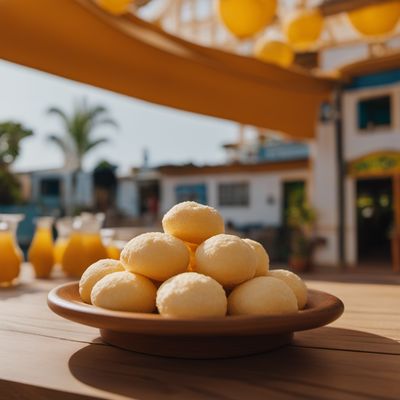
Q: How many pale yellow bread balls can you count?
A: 9